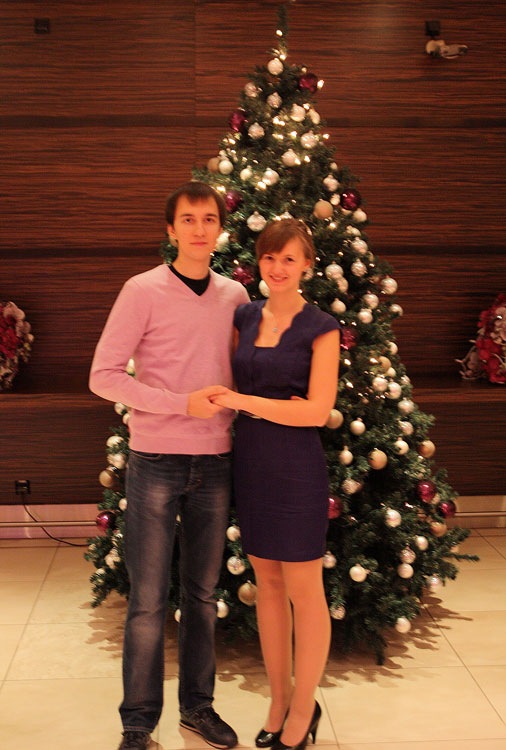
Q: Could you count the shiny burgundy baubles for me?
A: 10